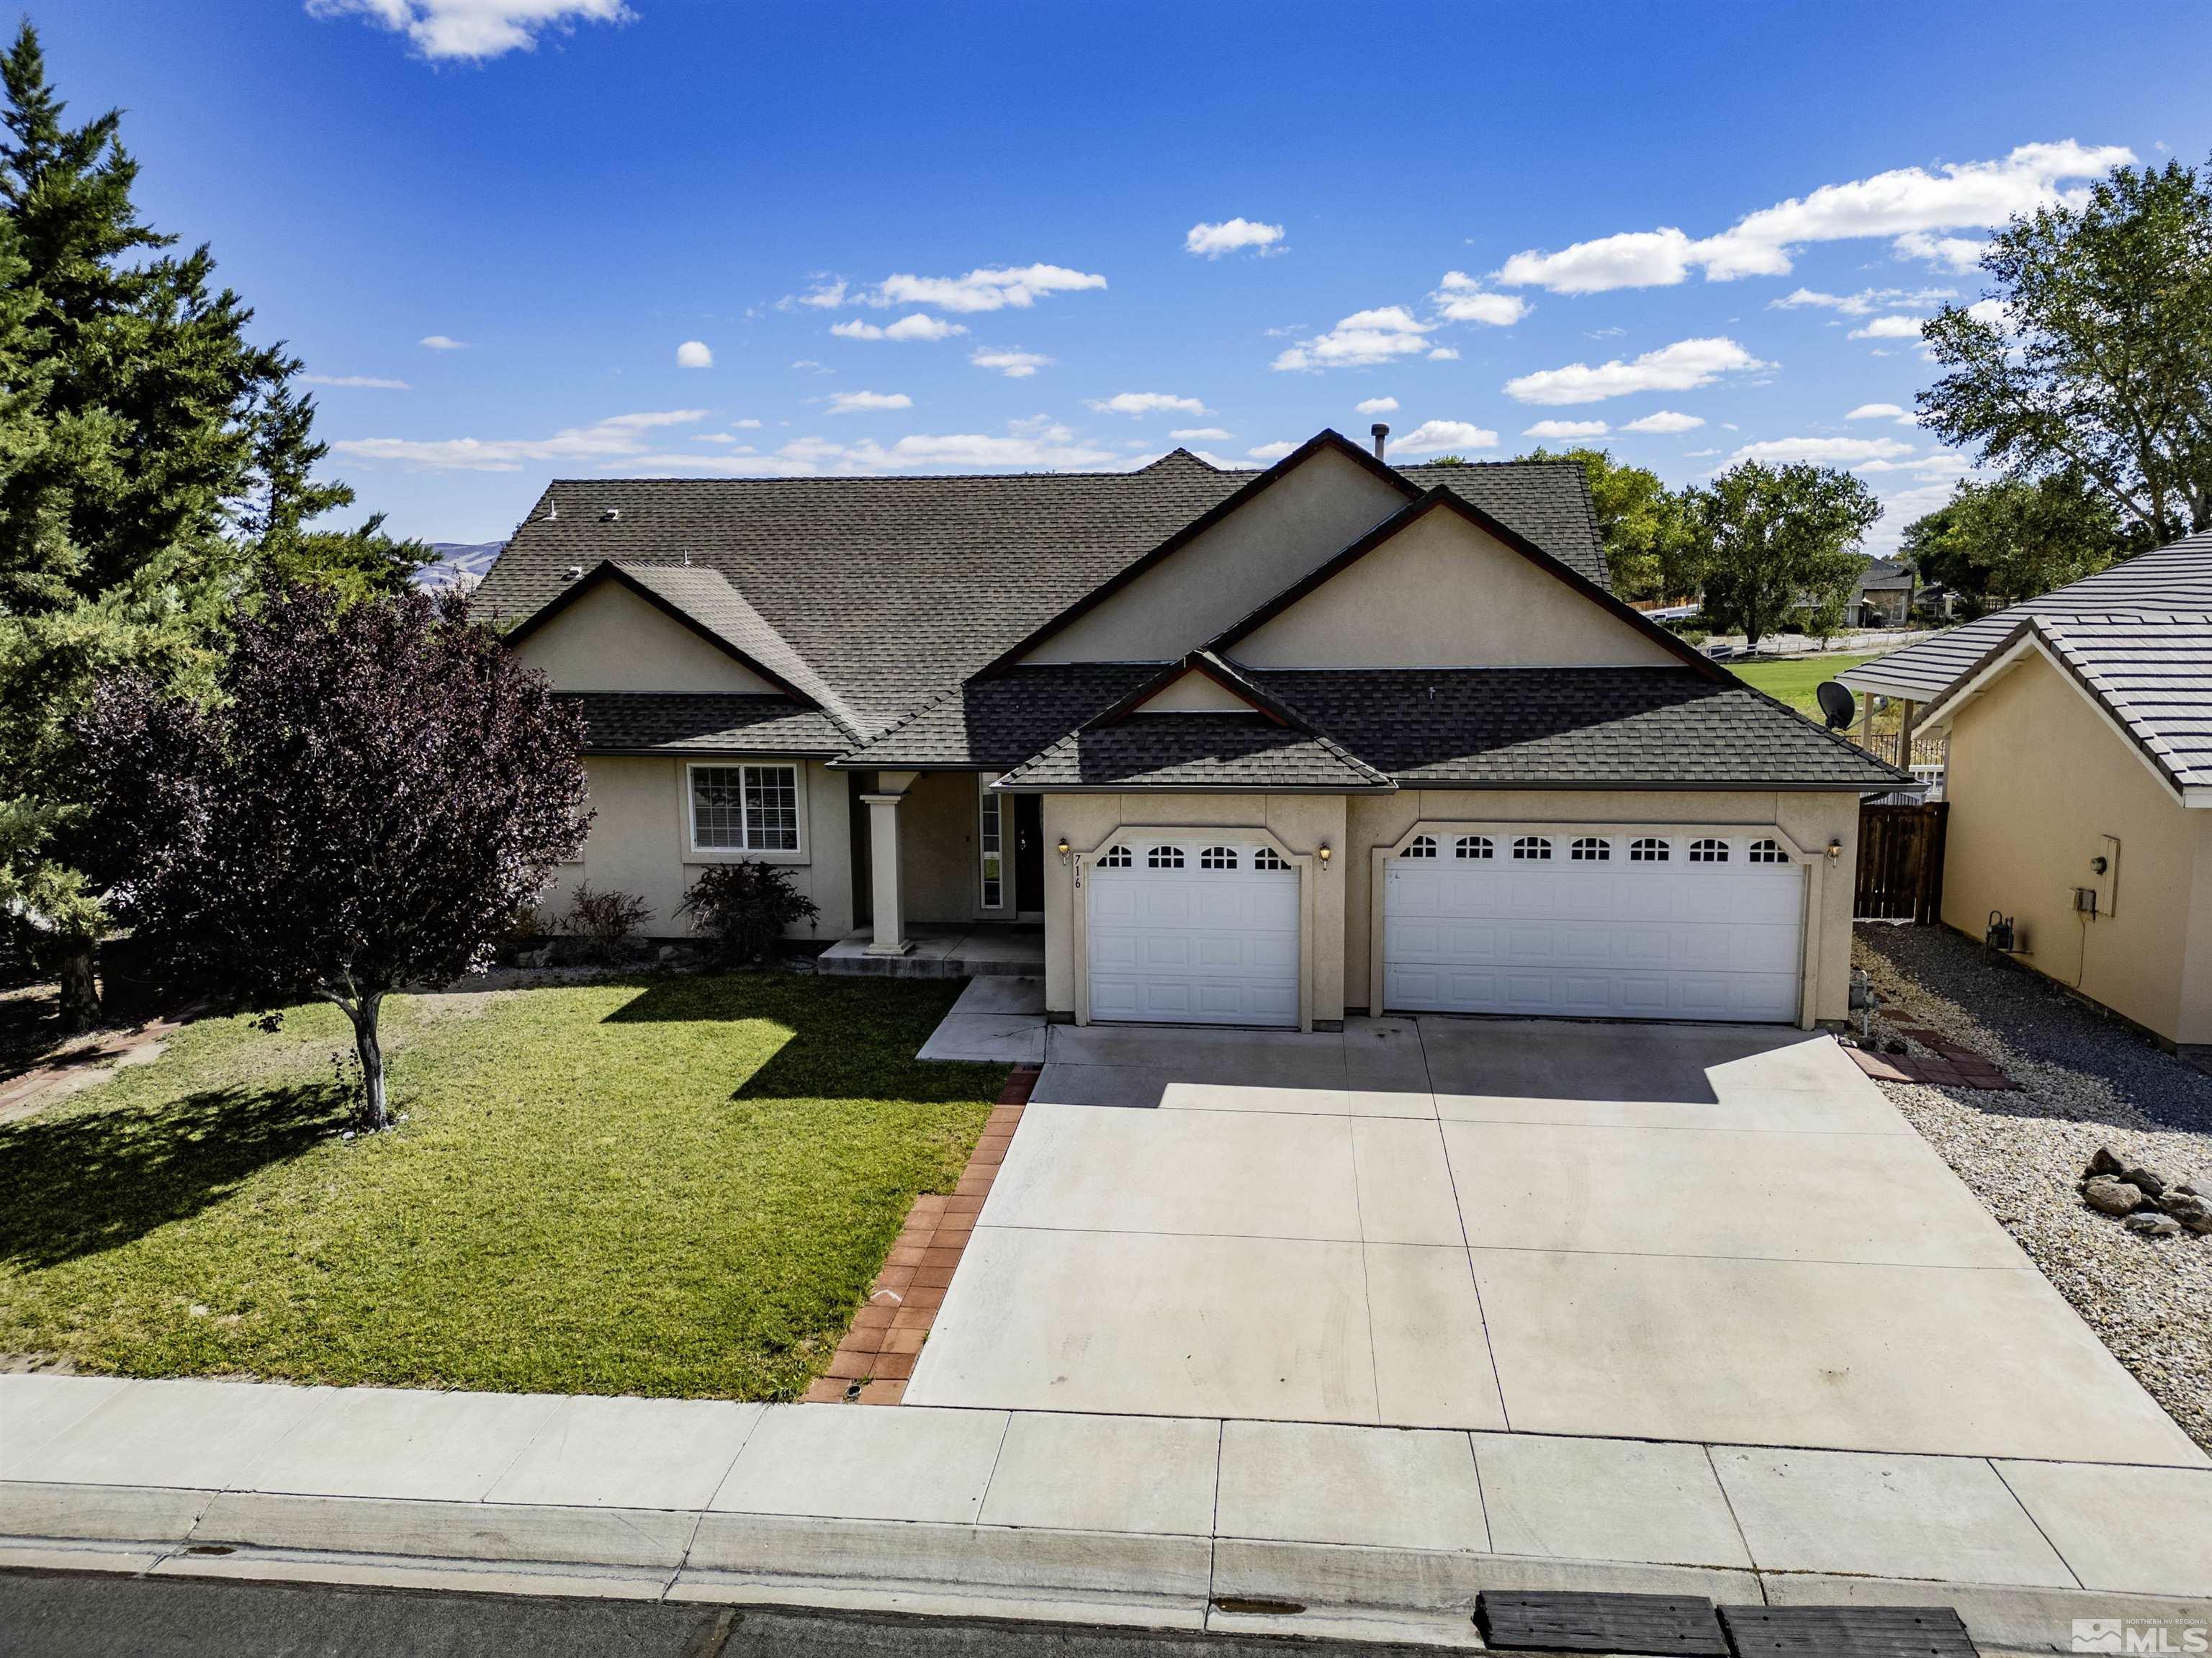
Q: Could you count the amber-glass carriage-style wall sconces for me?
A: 3